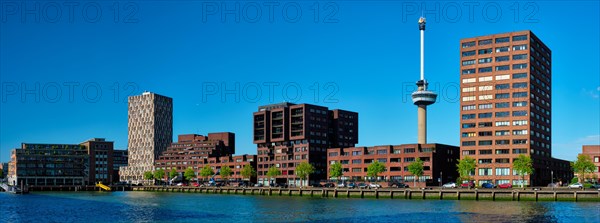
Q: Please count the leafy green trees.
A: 15